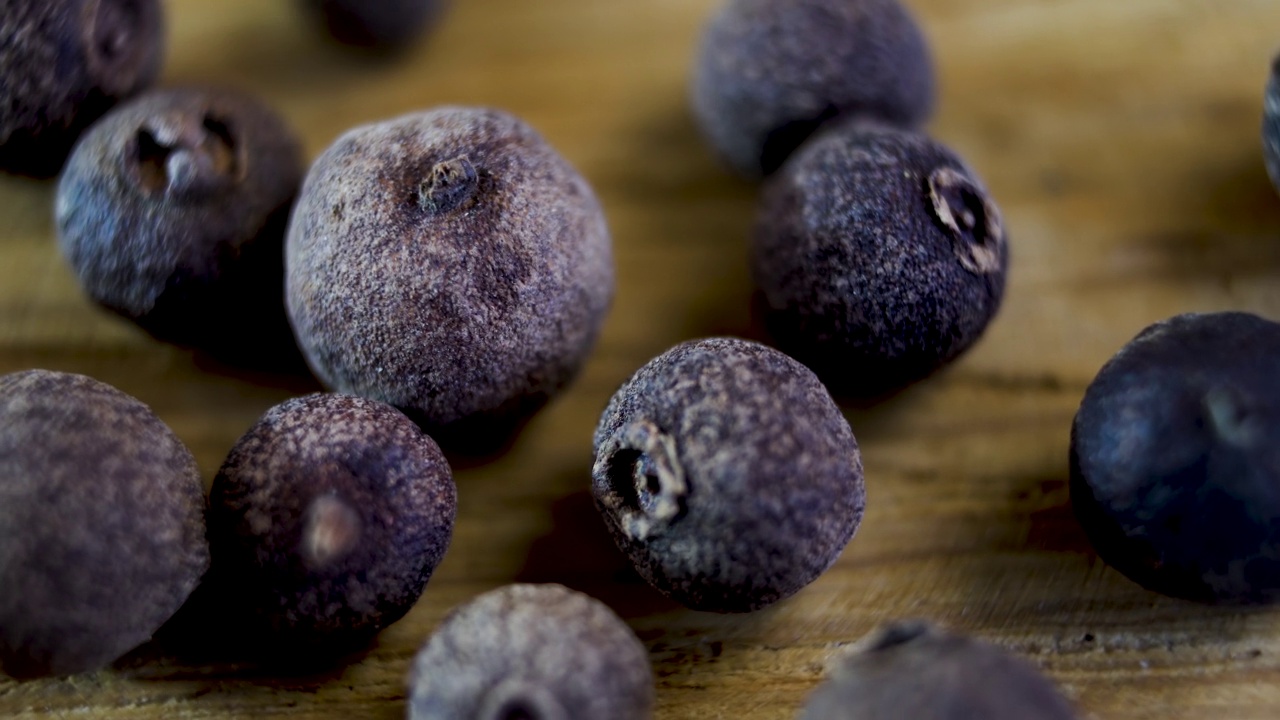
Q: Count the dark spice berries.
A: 13